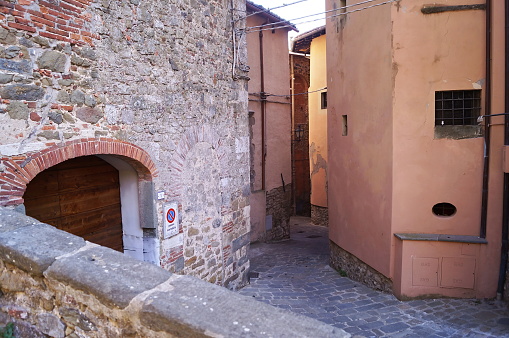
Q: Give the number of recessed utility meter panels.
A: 2